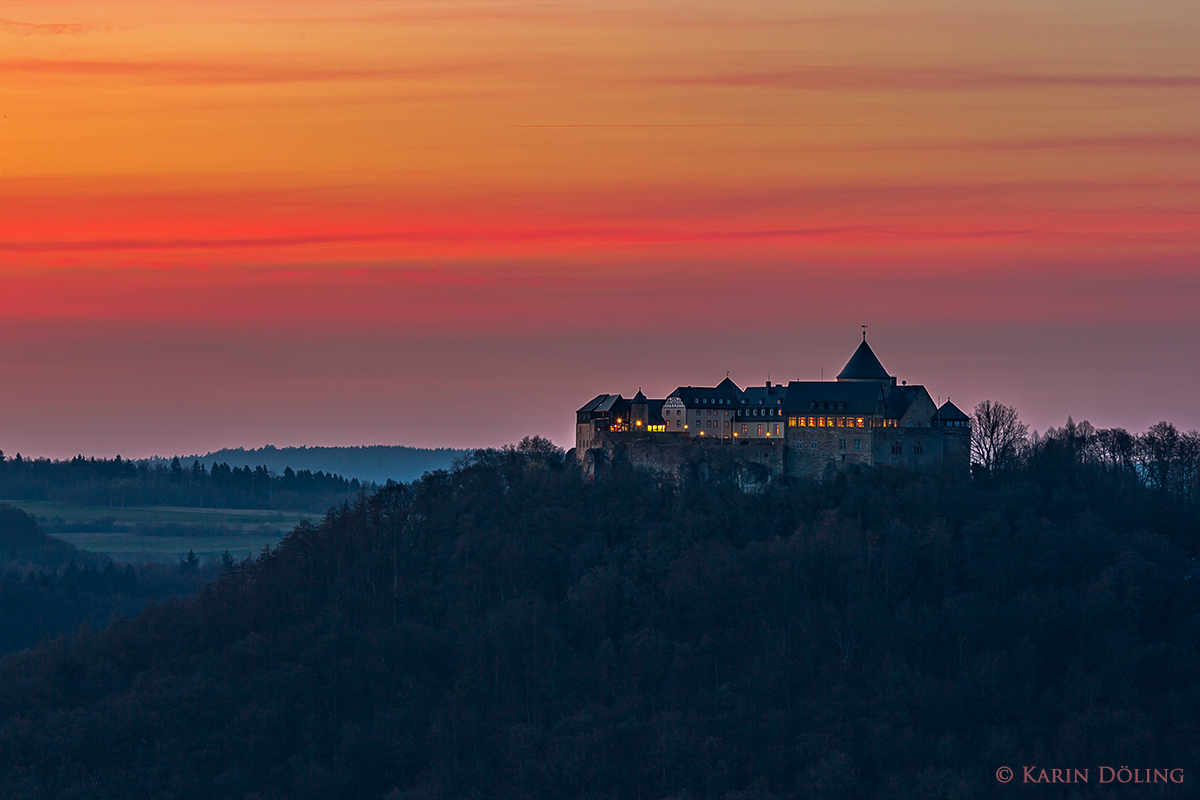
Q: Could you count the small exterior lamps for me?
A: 6